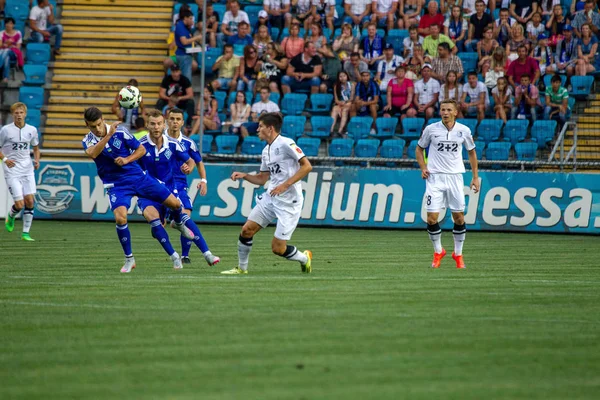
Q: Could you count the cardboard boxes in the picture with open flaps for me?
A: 0